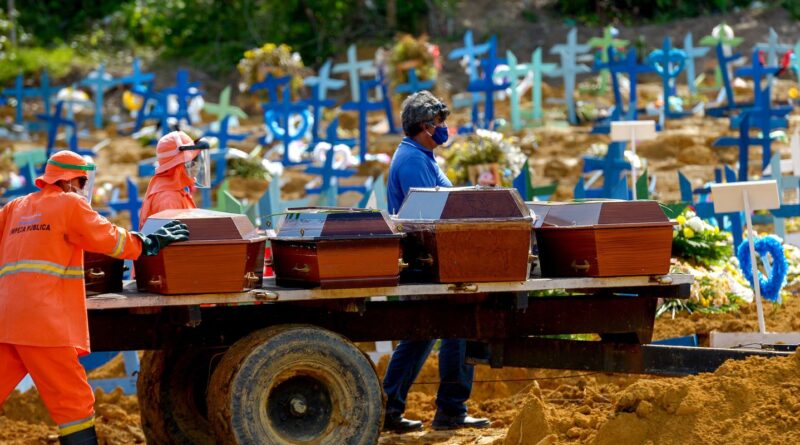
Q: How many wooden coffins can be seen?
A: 5